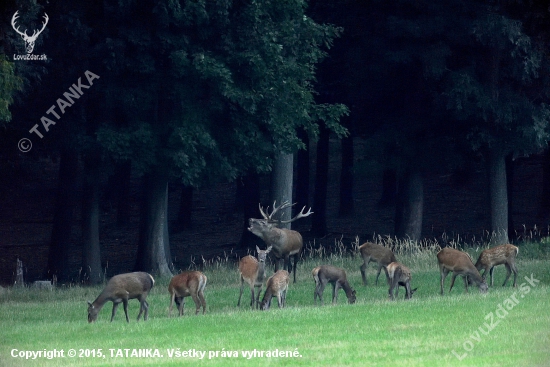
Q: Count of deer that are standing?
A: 10